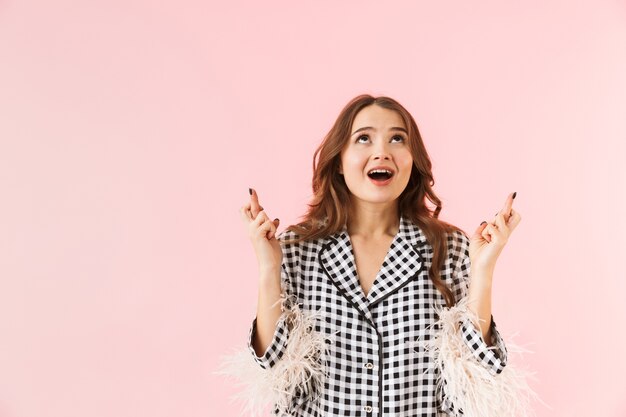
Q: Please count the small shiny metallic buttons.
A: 2